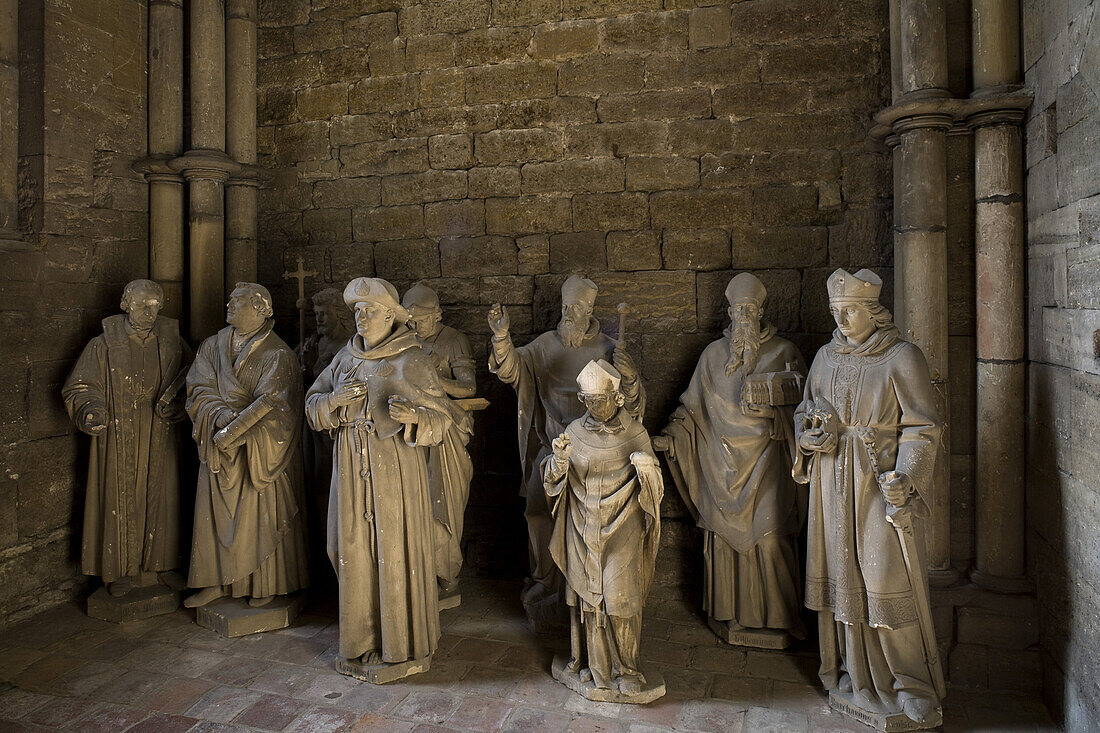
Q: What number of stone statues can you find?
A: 9